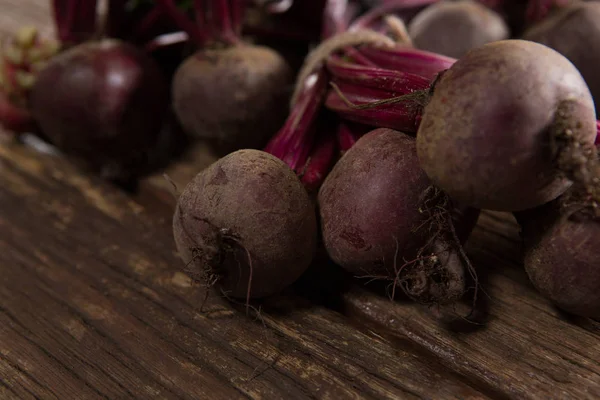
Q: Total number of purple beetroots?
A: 8